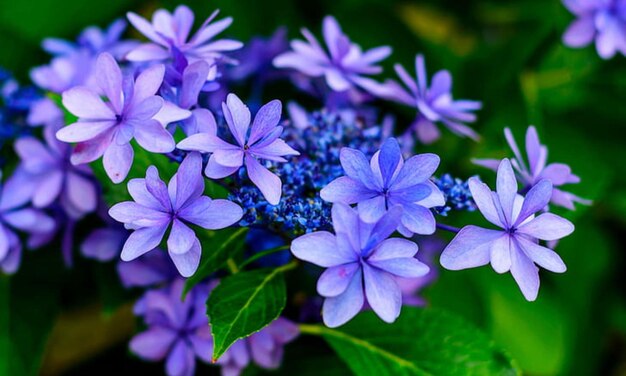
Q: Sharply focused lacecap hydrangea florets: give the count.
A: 6